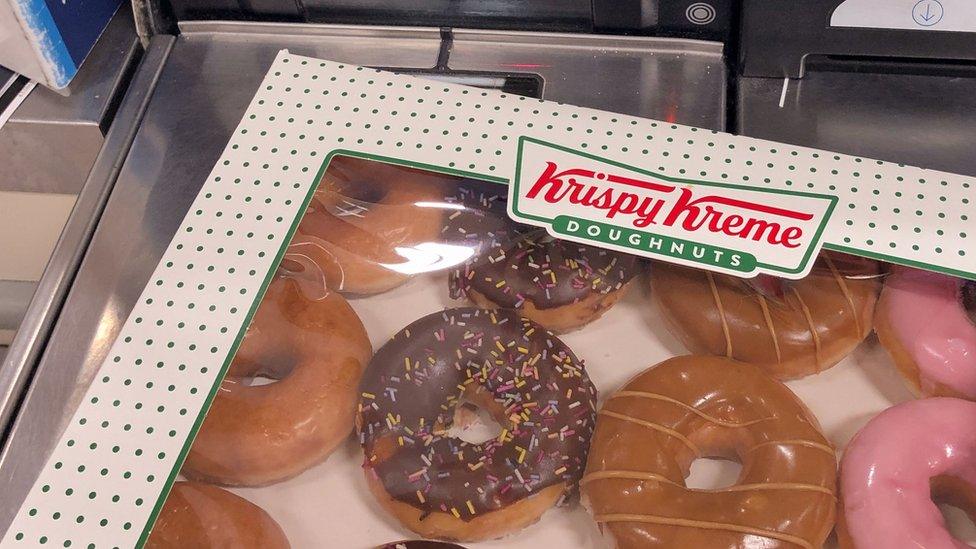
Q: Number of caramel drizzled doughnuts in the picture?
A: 2